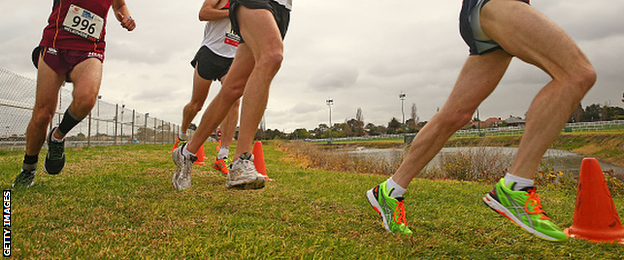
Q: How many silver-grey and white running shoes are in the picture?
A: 2